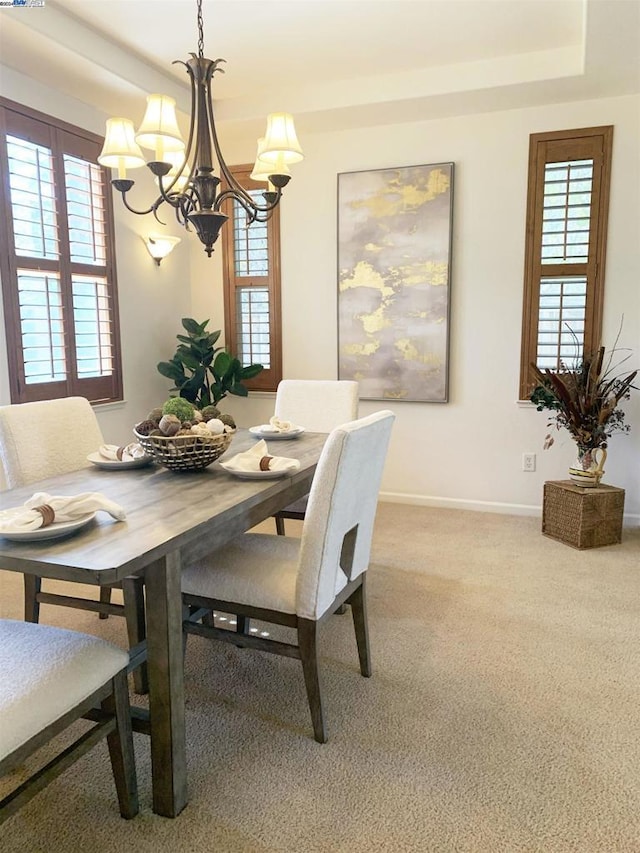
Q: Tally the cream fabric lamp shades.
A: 5